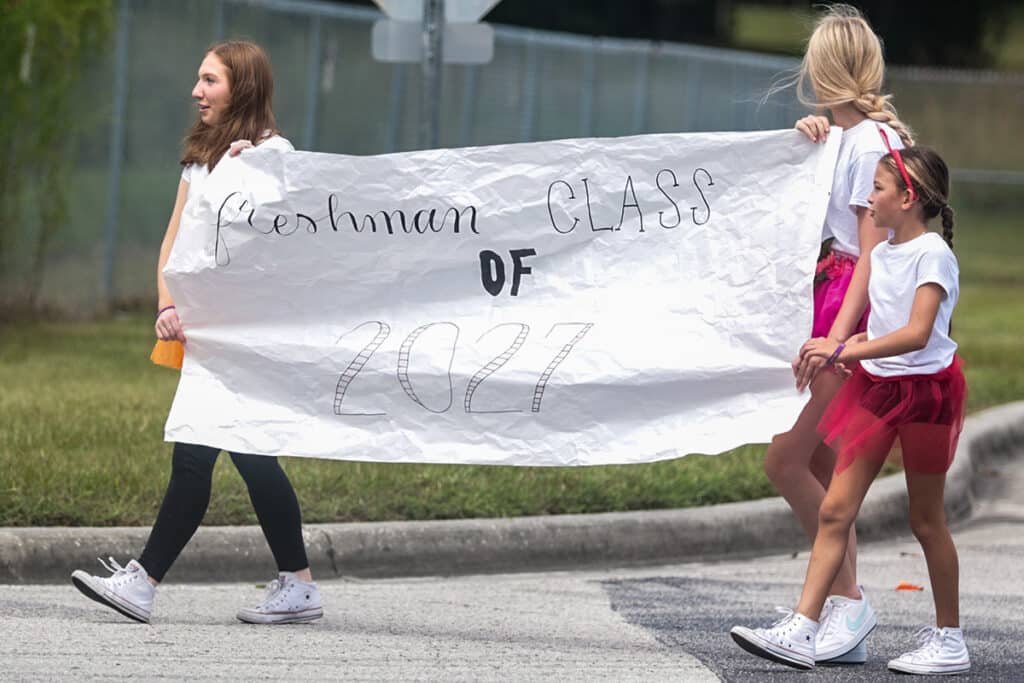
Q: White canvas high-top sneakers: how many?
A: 4